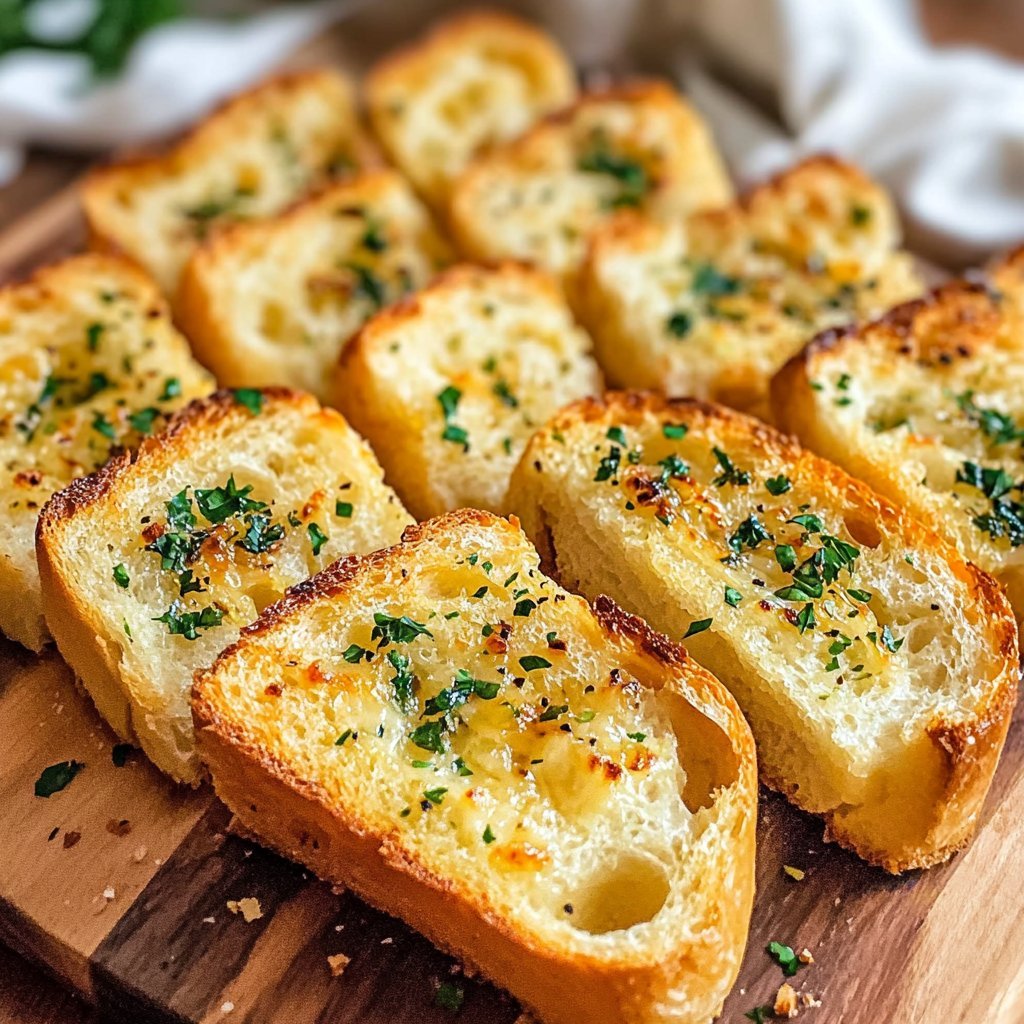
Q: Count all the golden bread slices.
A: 11